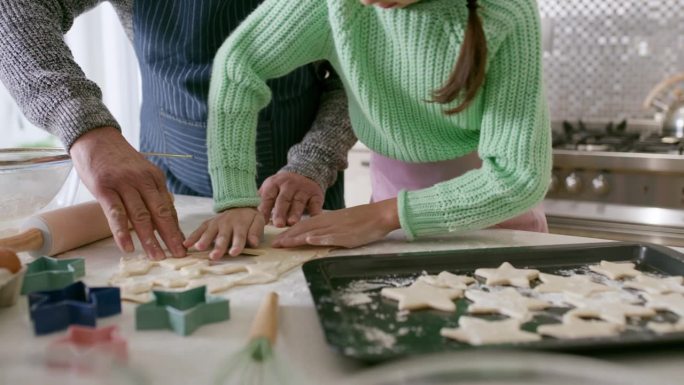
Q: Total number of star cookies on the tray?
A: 12